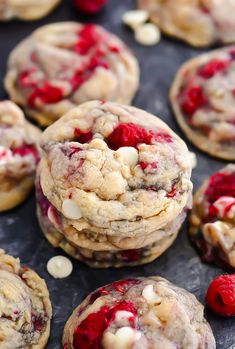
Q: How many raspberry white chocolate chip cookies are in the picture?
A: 11